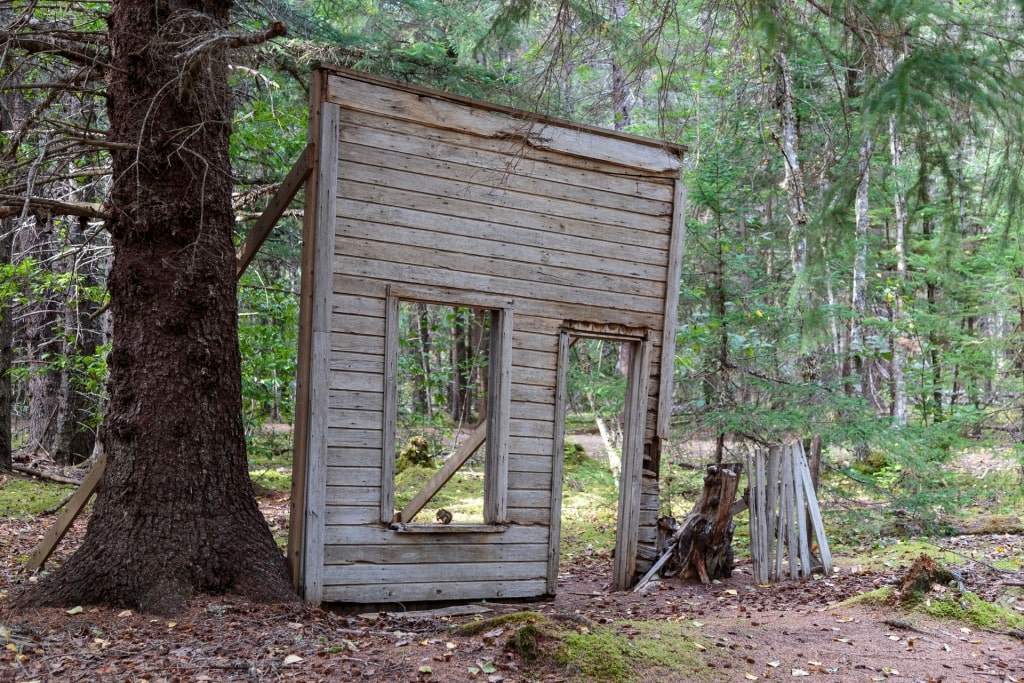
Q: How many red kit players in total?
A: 0